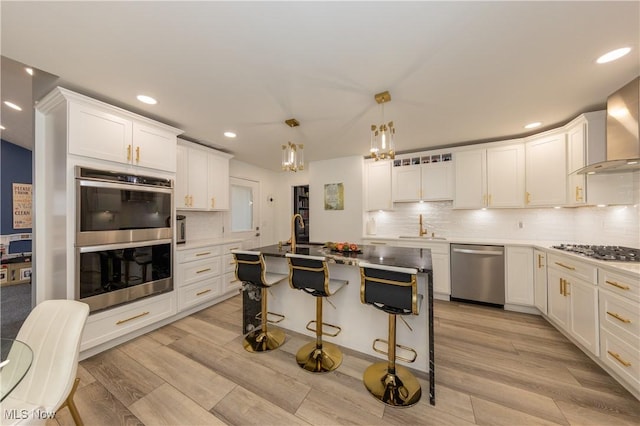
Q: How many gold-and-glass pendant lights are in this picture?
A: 2